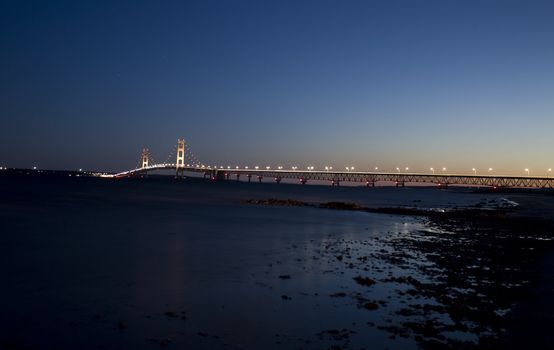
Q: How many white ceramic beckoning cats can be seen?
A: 0